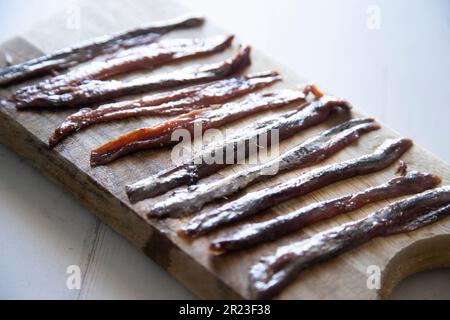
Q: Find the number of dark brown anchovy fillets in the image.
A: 10